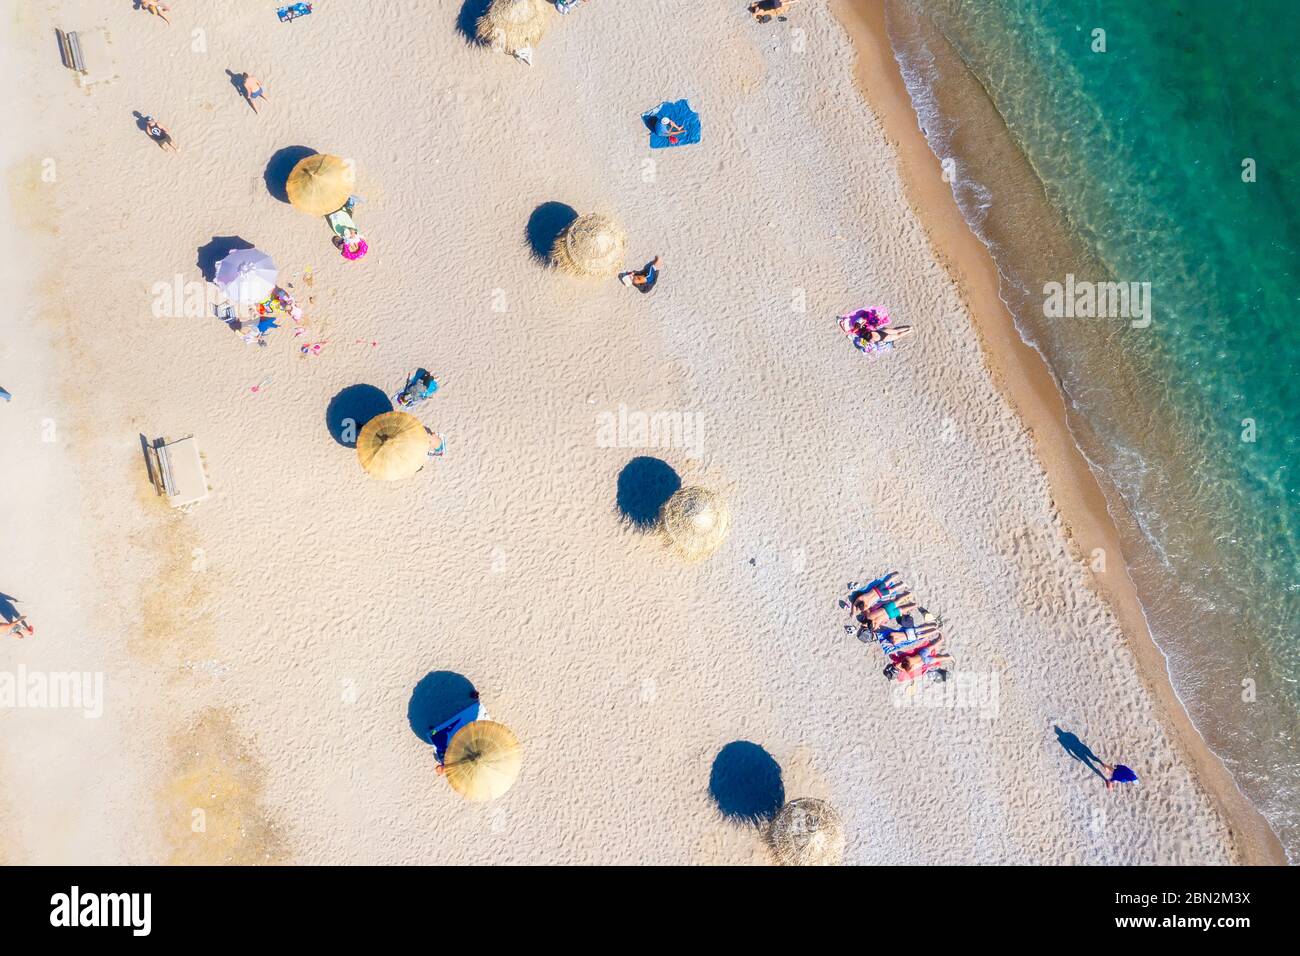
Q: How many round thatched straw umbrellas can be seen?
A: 7